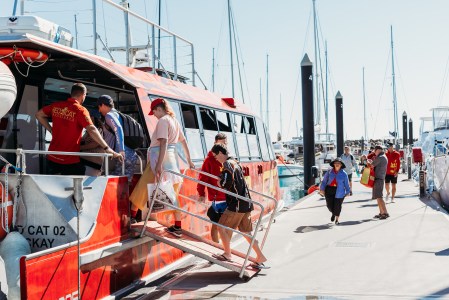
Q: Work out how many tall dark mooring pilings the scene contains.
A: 4